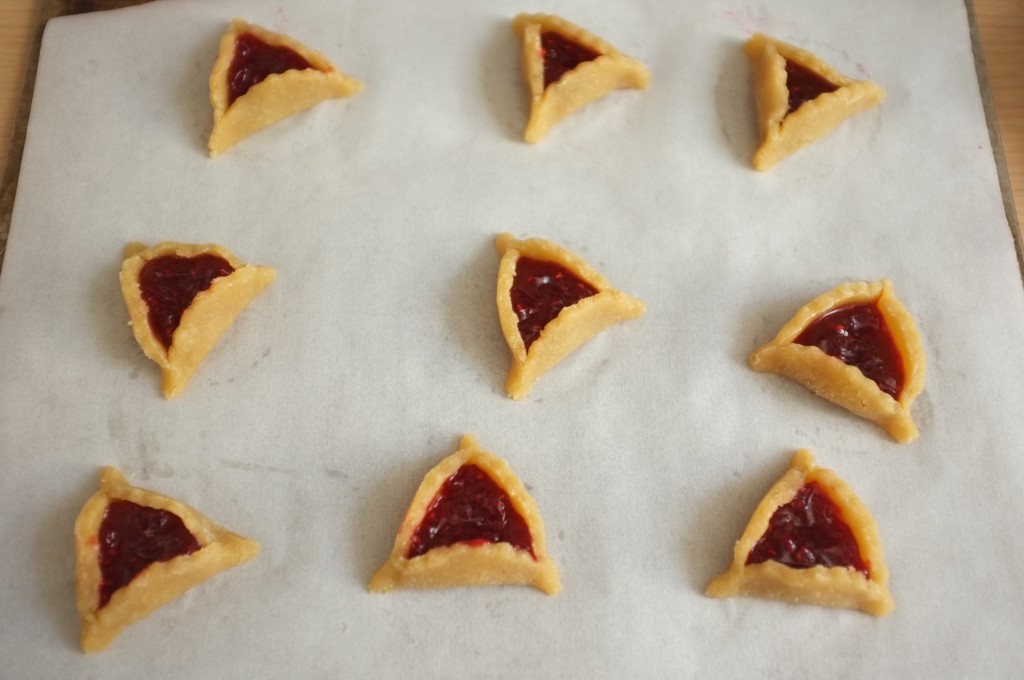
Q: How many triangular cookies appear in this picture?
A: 9